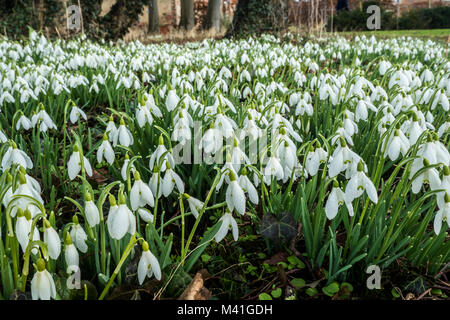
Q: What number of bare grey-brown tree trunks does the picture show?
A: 3